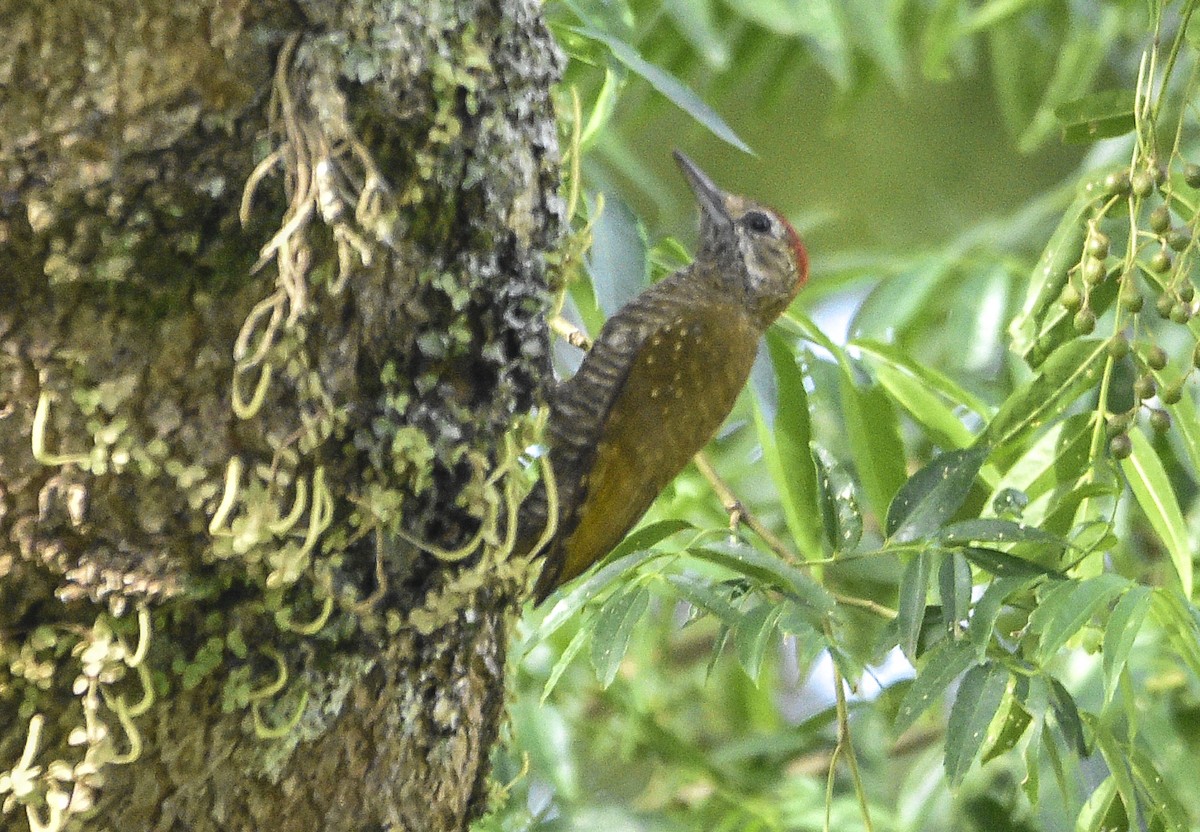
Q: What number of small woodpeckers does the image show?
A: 1